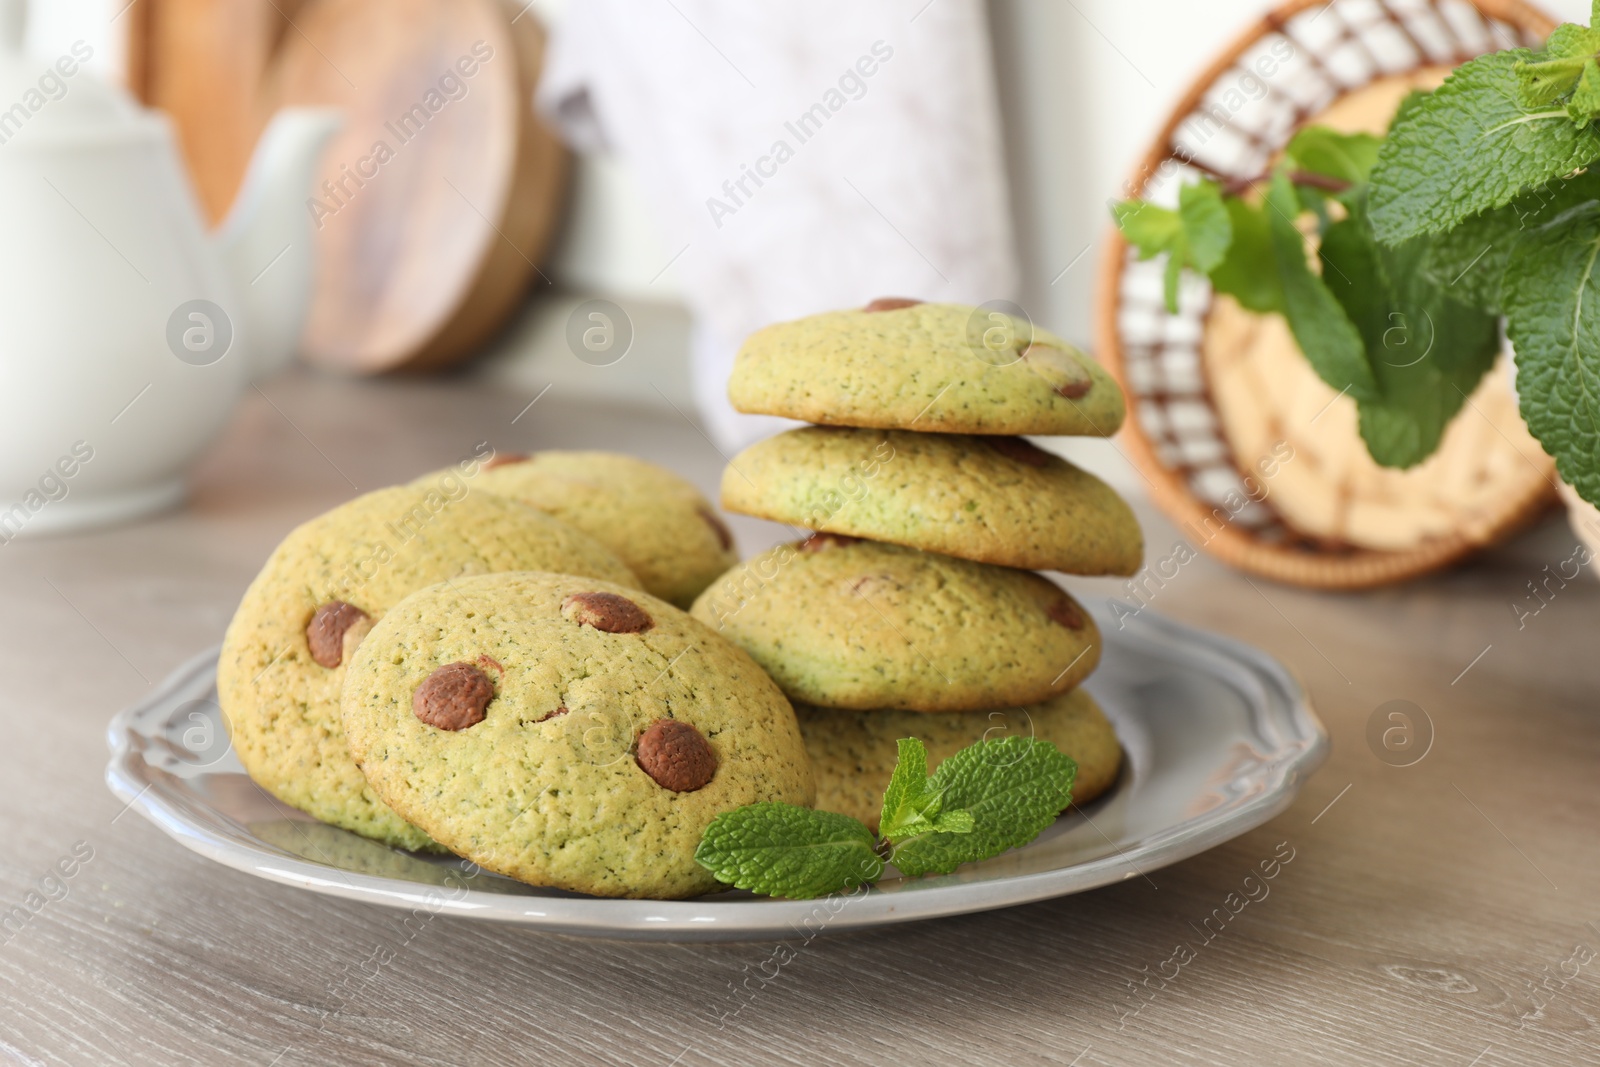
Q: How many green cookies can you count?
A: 7